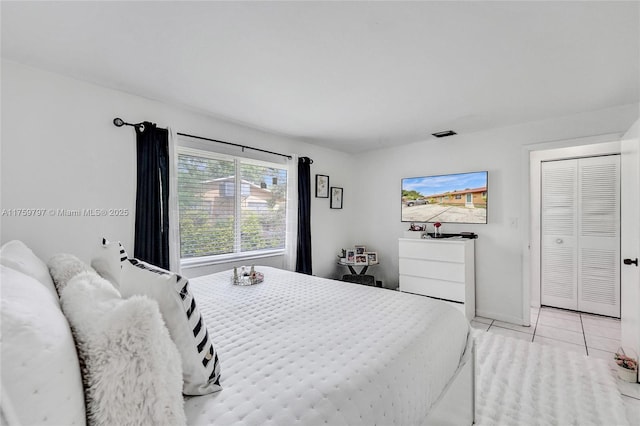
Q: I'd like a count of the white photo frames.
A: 4